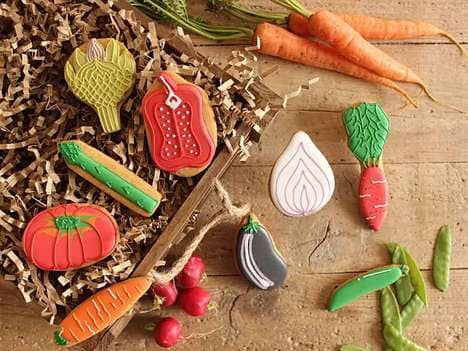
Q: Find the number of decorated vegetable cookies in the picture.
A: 9